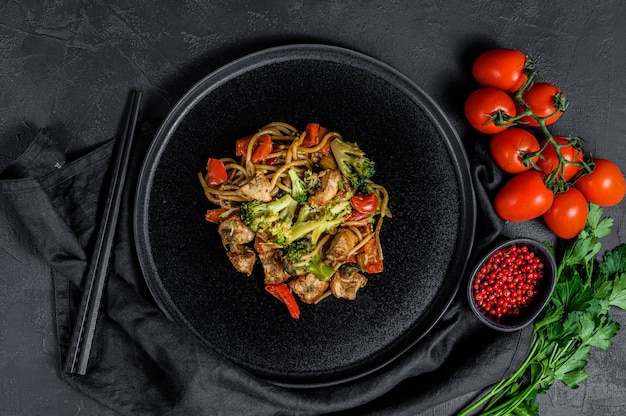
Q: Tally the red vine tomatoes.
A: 8